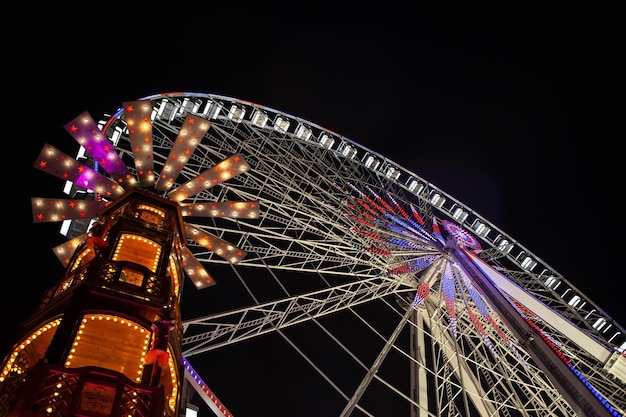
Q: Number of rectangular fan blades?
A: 10